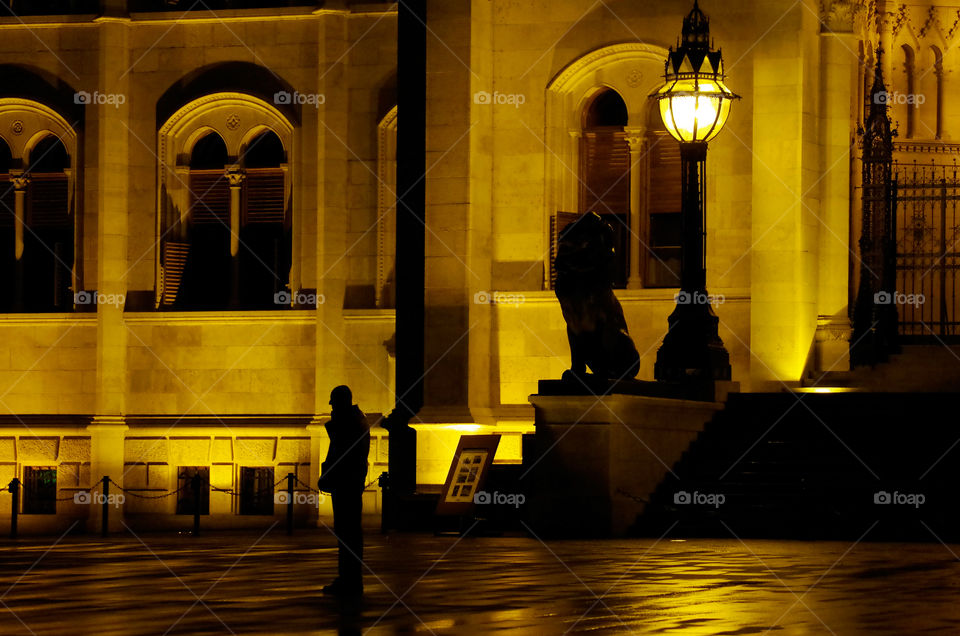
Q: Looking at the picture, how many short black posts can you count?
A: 5